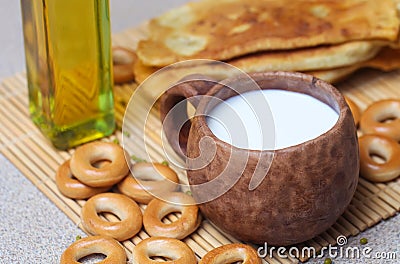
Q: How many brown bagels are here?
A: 12